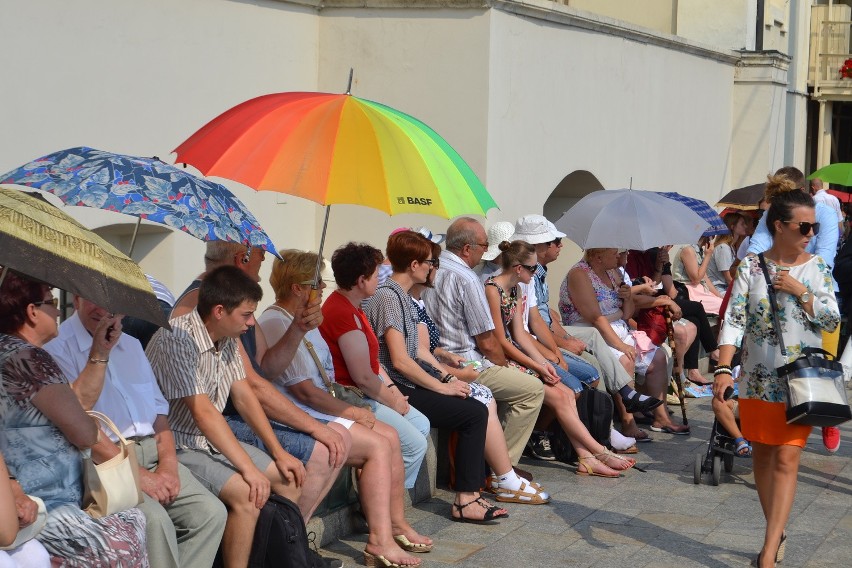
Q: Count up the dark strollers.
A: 1